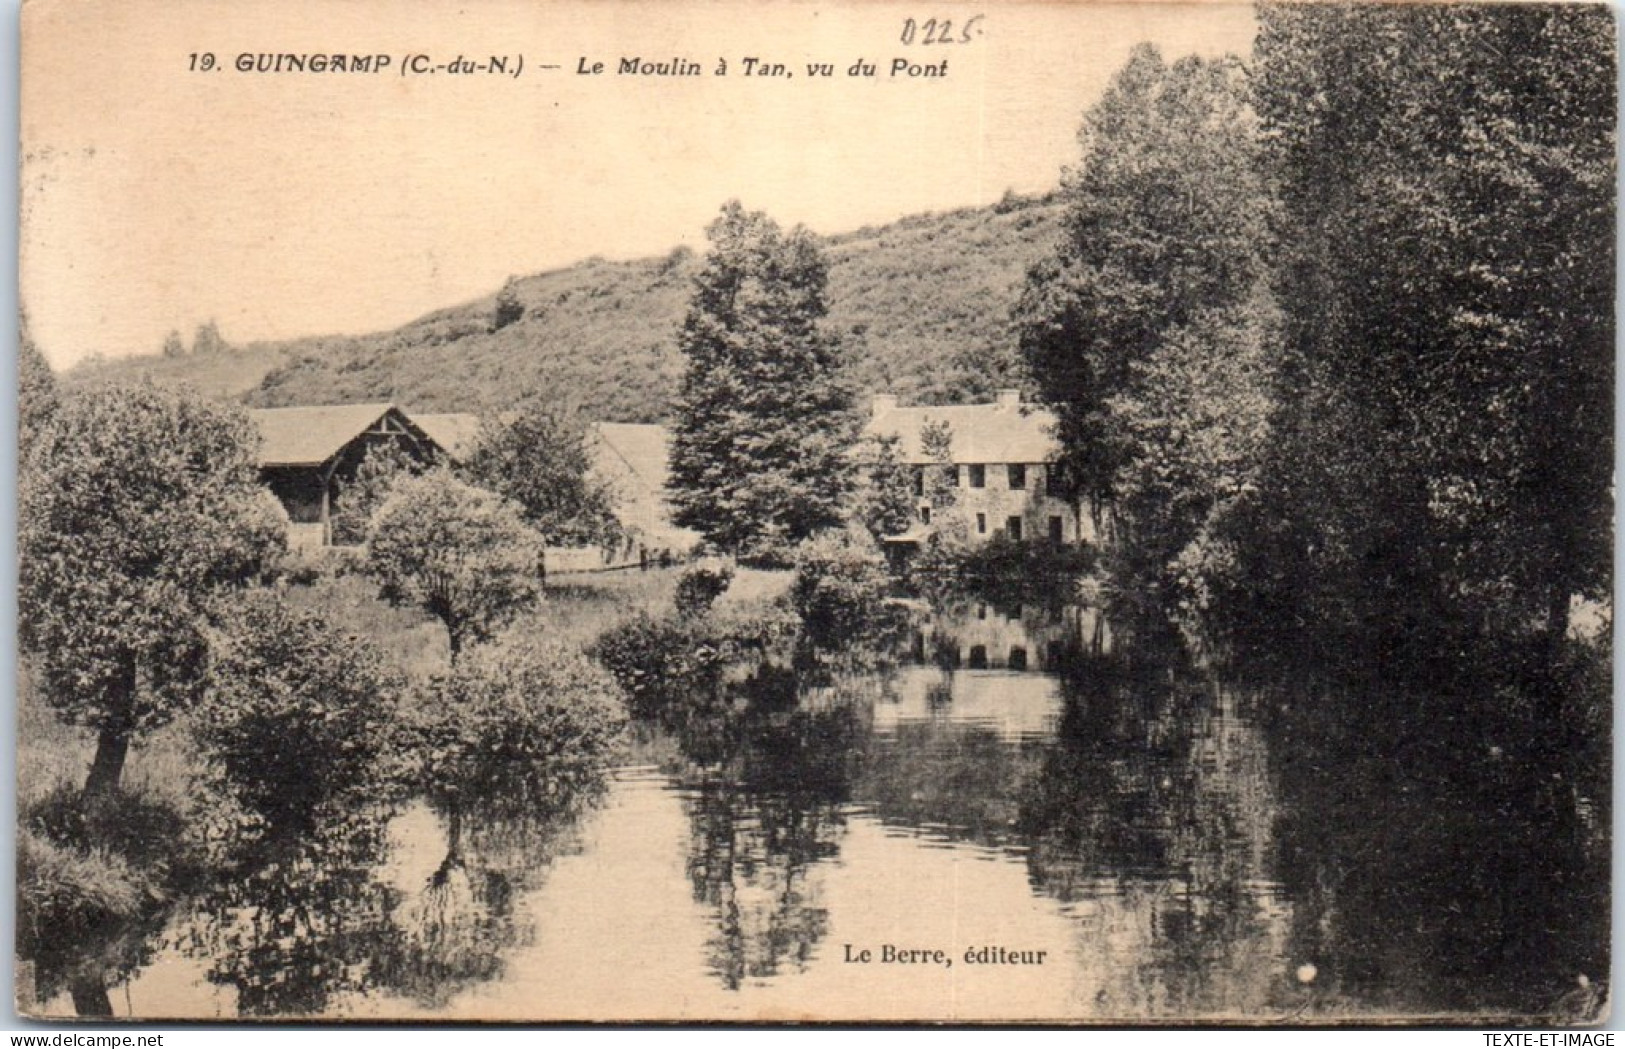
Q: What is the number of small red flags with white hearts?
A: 0